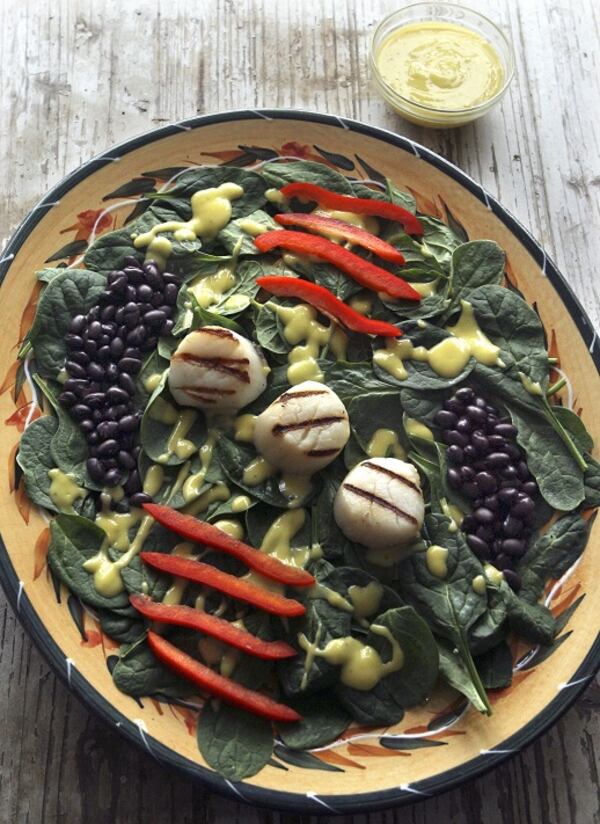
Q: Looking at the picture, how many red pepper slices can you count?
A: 8